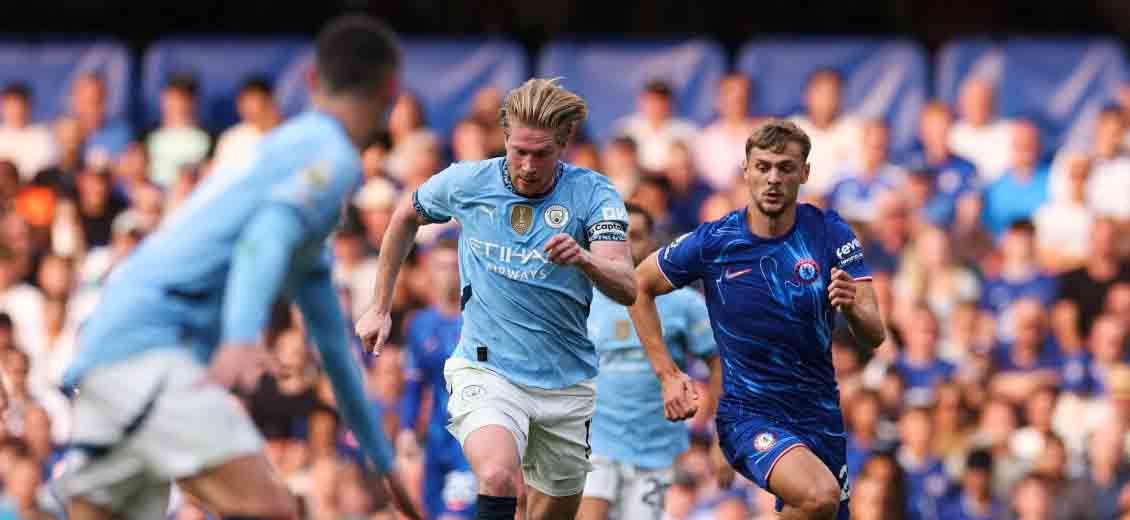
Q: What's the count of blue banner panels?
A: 6